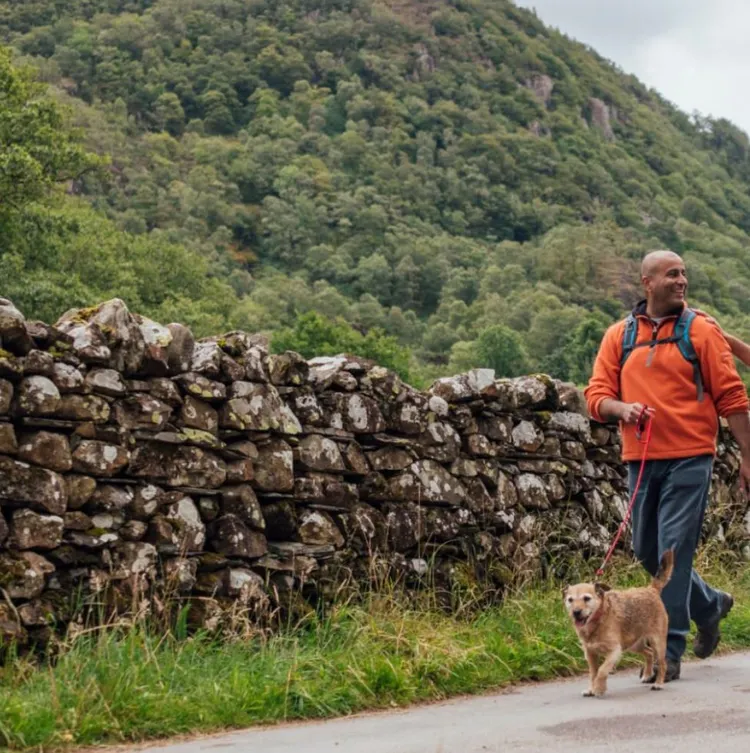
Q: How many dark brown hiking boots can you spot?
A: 2